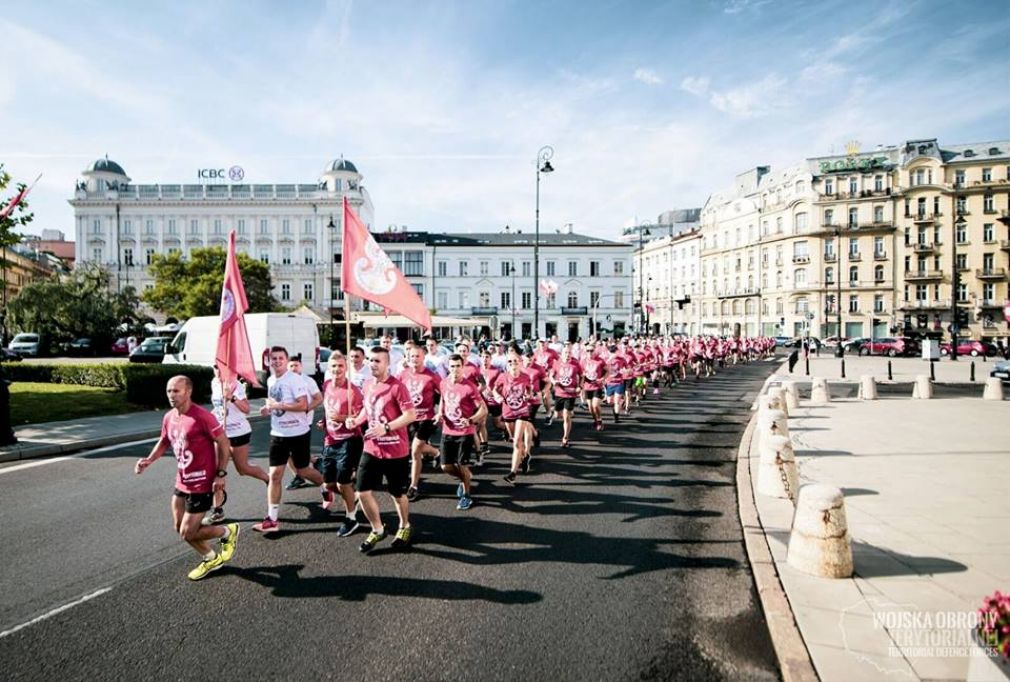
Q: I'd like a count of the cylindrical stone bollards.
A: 10